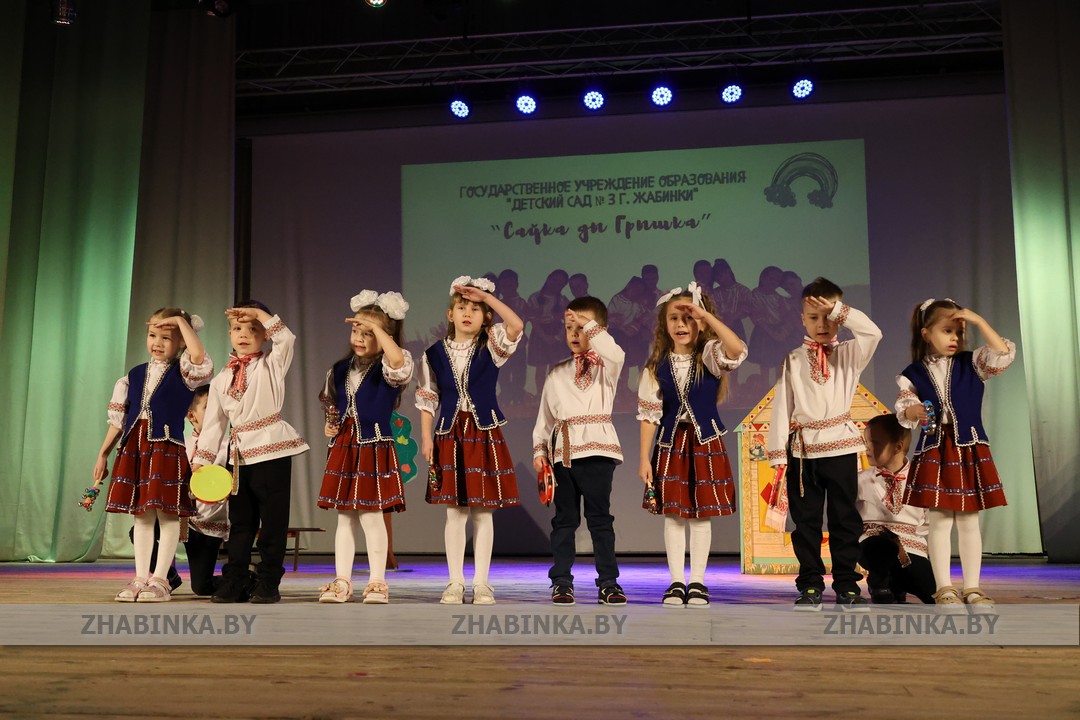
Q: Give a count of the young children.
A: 10